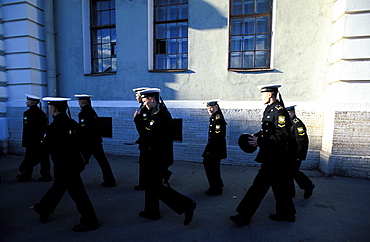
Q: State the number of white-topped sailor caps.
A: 8